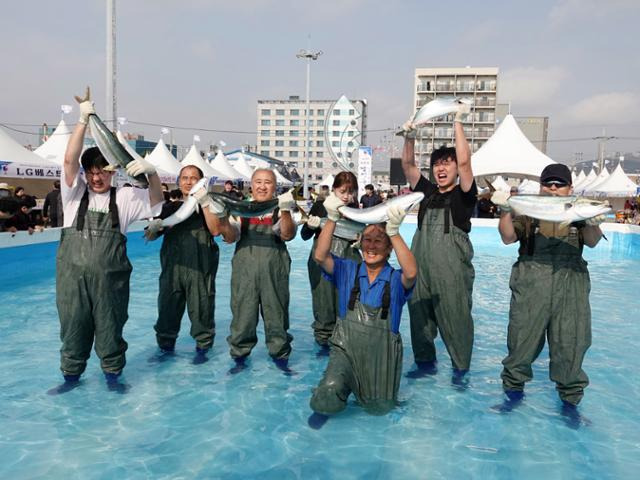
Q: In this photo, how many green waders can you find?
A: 7